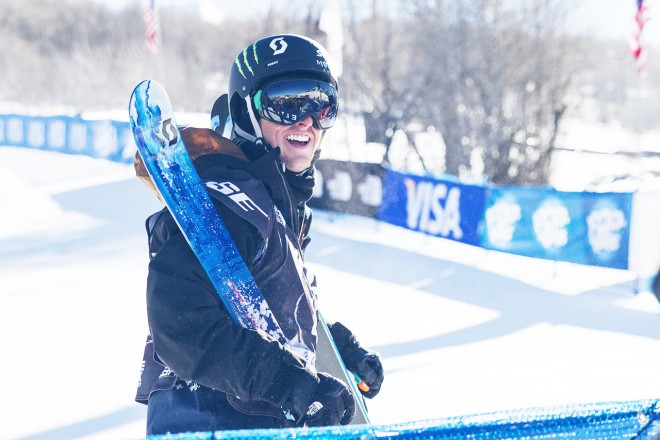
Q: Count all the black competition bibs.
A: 1